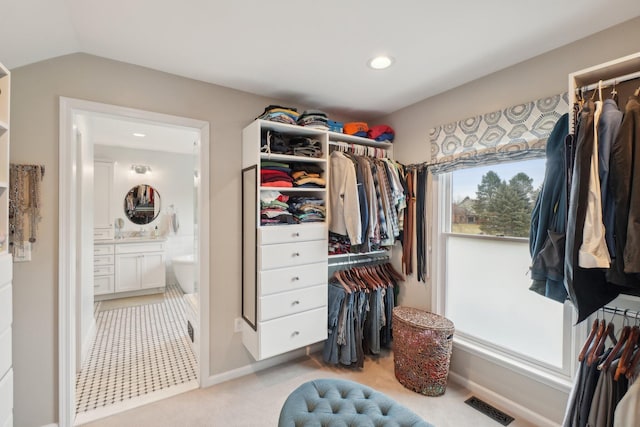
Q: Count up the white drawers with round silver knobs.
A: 5